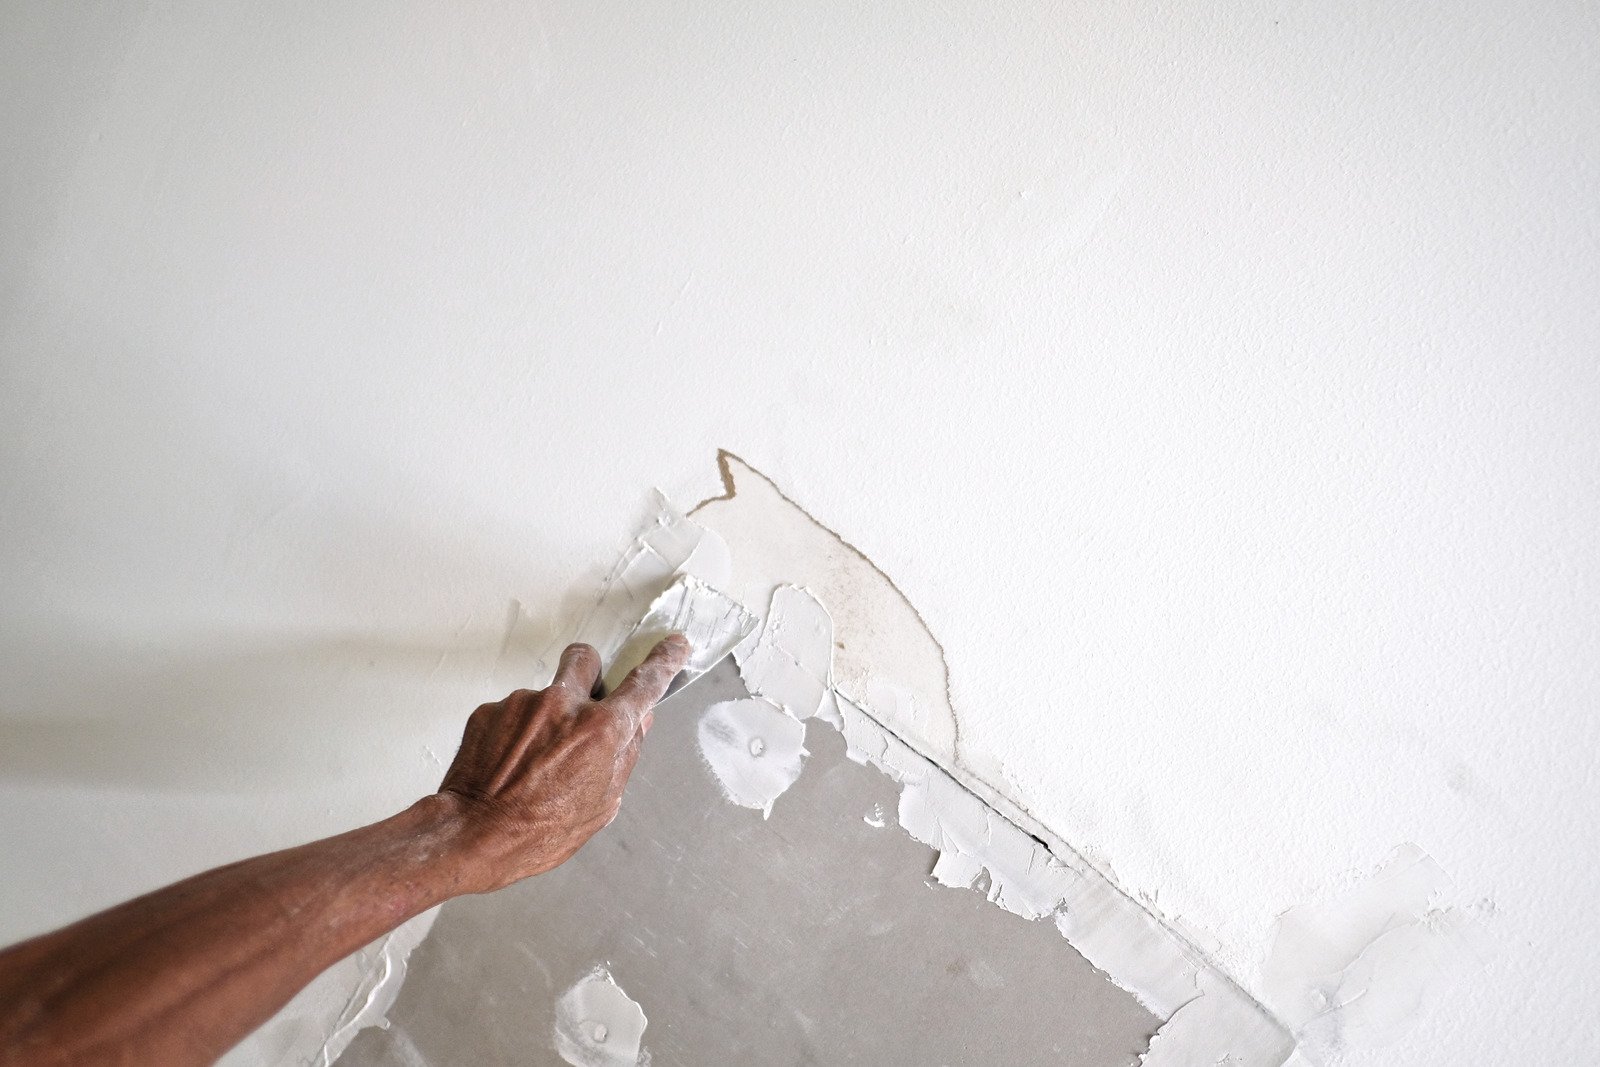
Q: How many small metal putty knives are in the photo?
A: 1